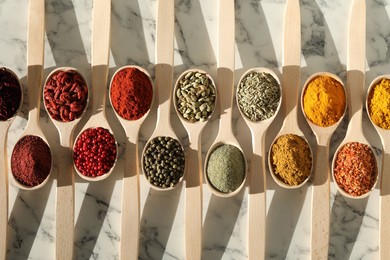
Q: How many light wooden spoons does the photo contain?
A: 13